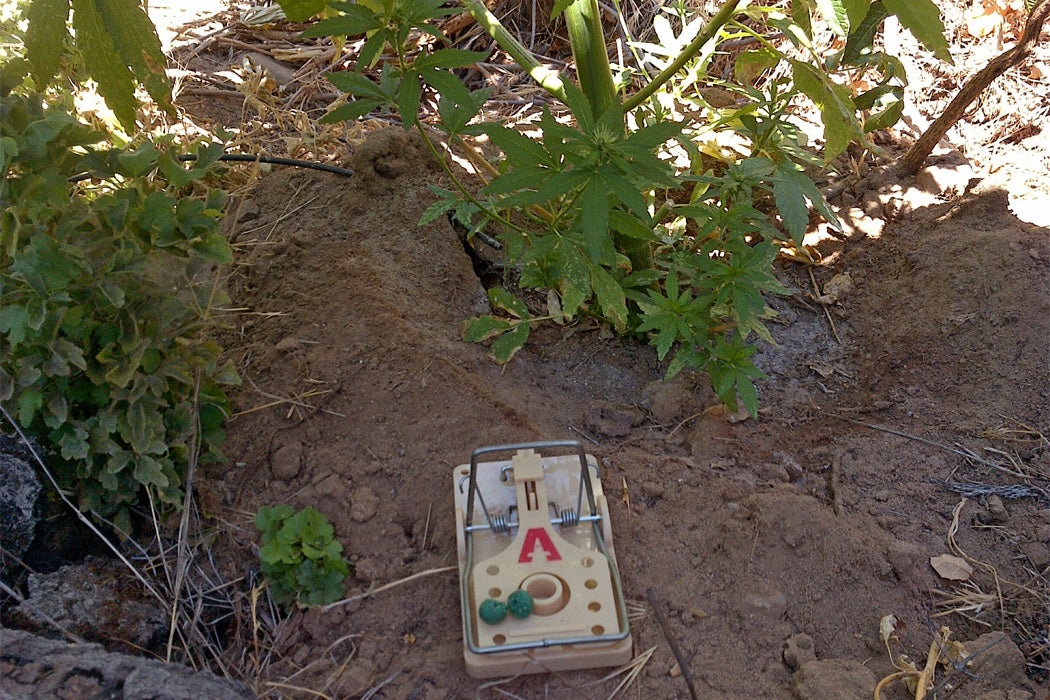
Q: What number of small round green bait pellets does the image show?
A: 2